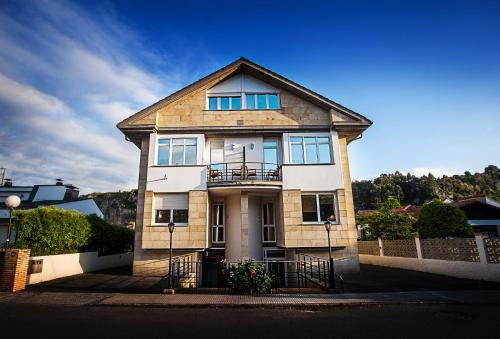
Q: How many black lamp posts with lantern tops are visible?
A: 2